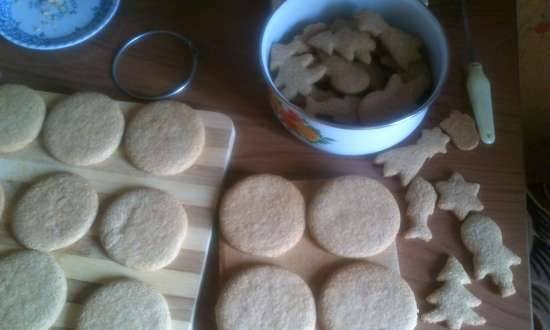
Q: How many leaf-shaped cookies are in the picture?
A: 0